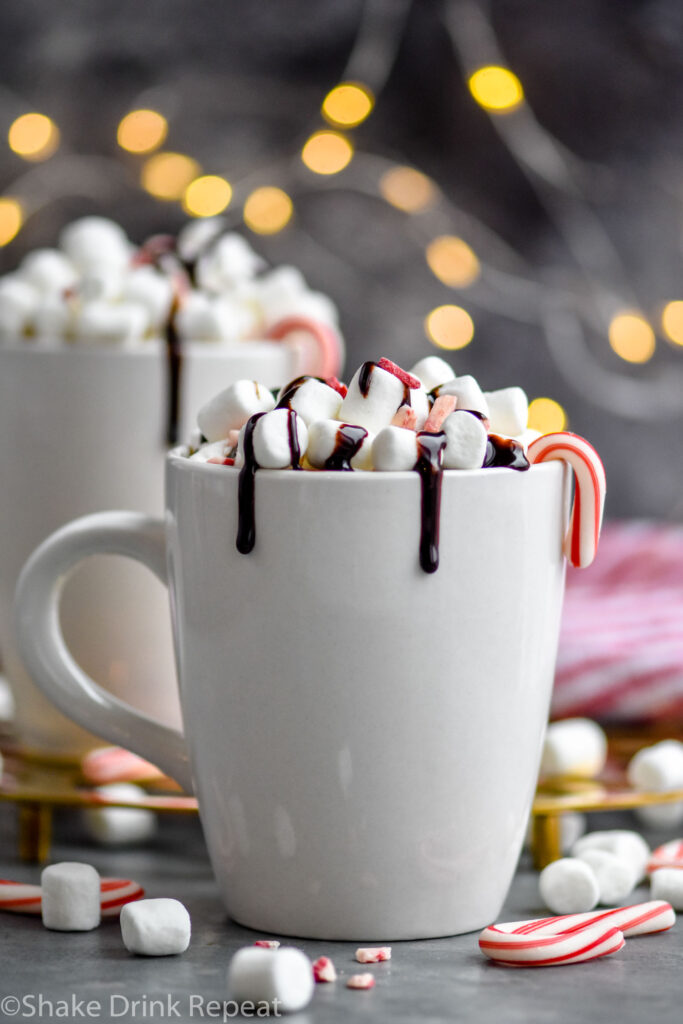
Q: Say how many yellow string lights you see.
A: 15